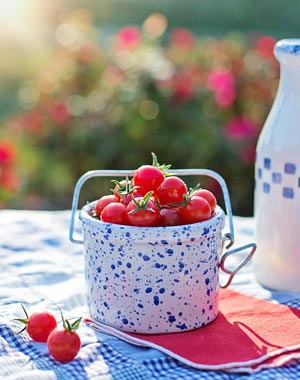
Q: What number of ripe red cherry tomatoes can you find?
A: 11